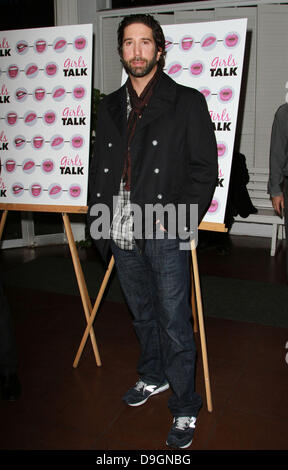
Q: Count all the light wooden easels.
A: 2